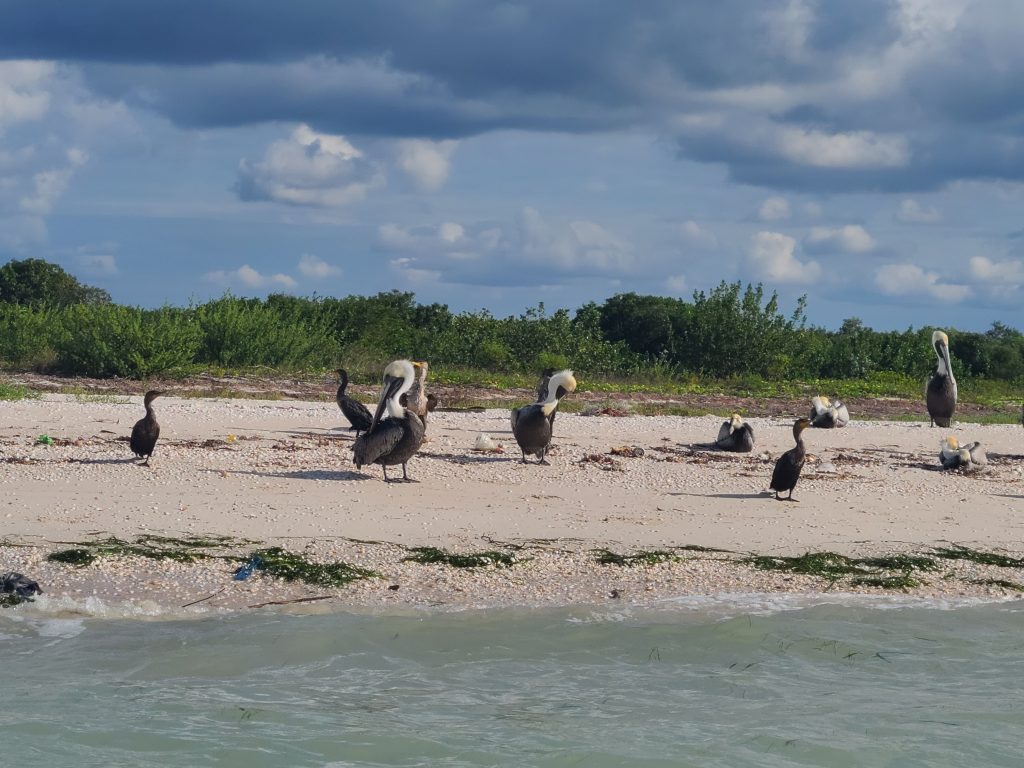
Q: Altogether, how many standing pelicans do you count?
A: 3